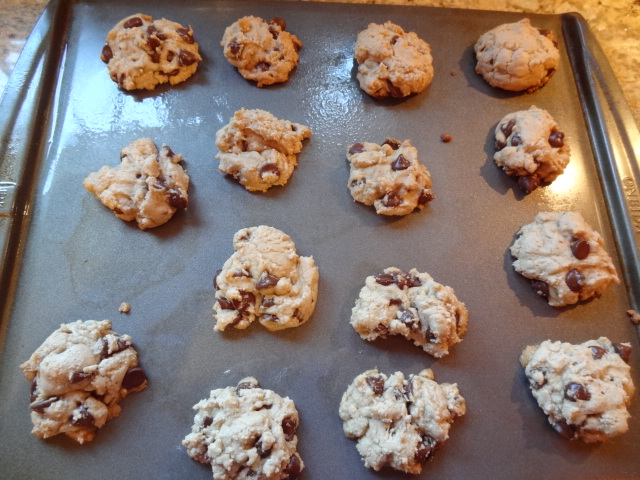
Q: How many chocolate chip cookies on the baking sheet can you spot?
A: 15